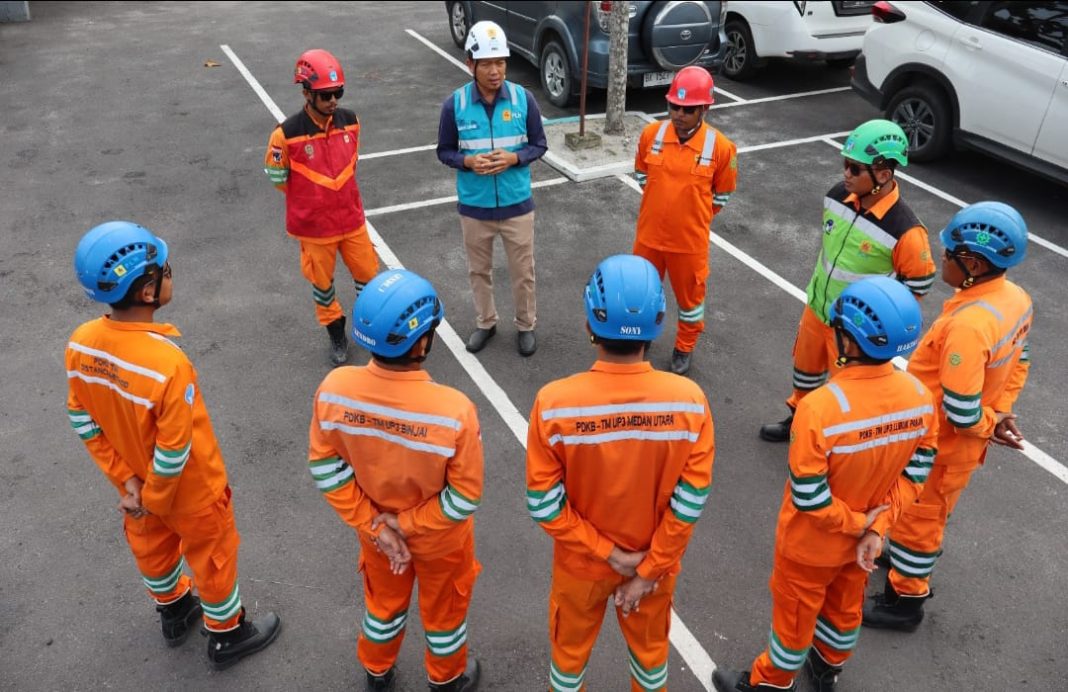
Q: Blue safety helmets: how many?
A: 5